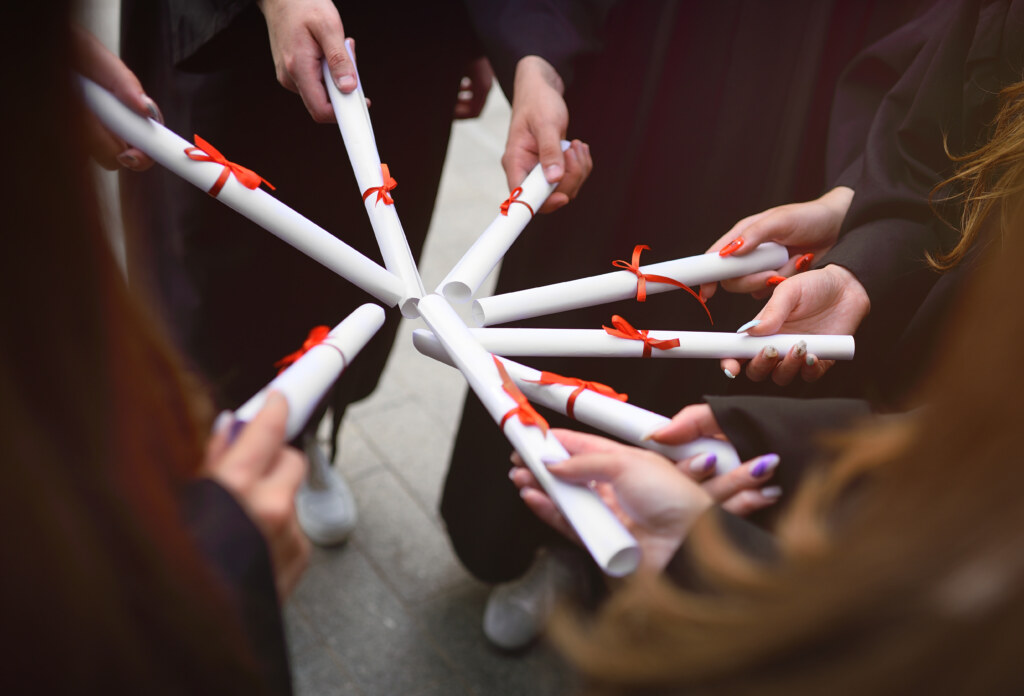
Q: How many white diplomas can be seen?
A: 8